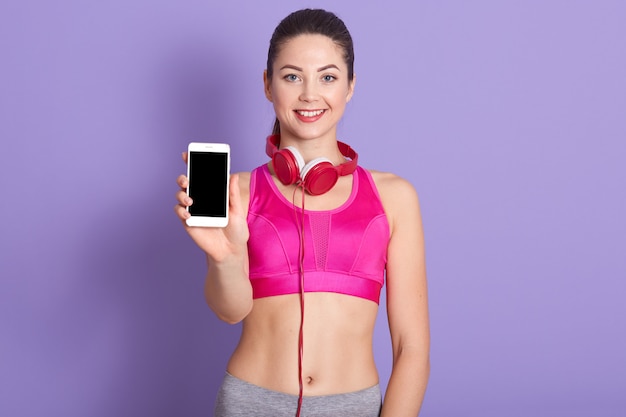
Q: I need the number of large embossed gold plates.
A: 0